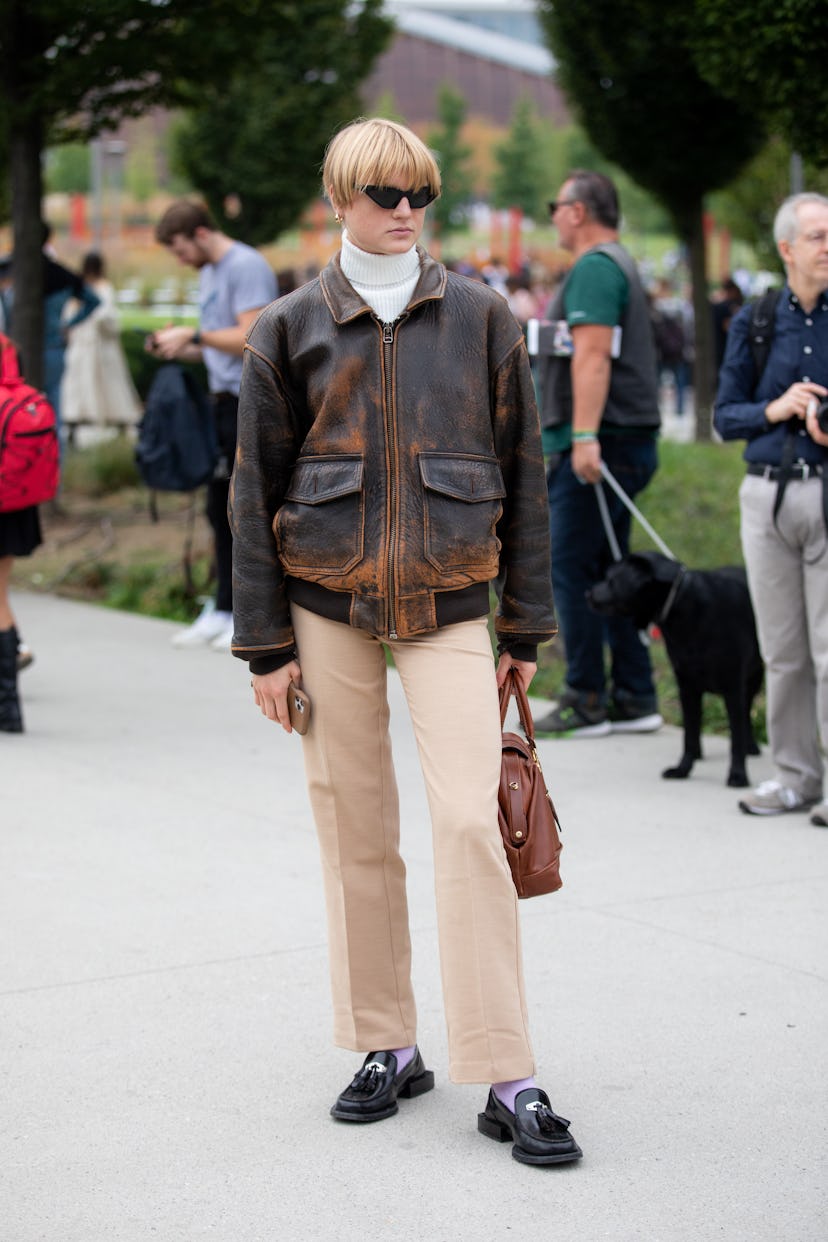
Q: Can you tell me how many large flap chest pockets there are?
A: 2